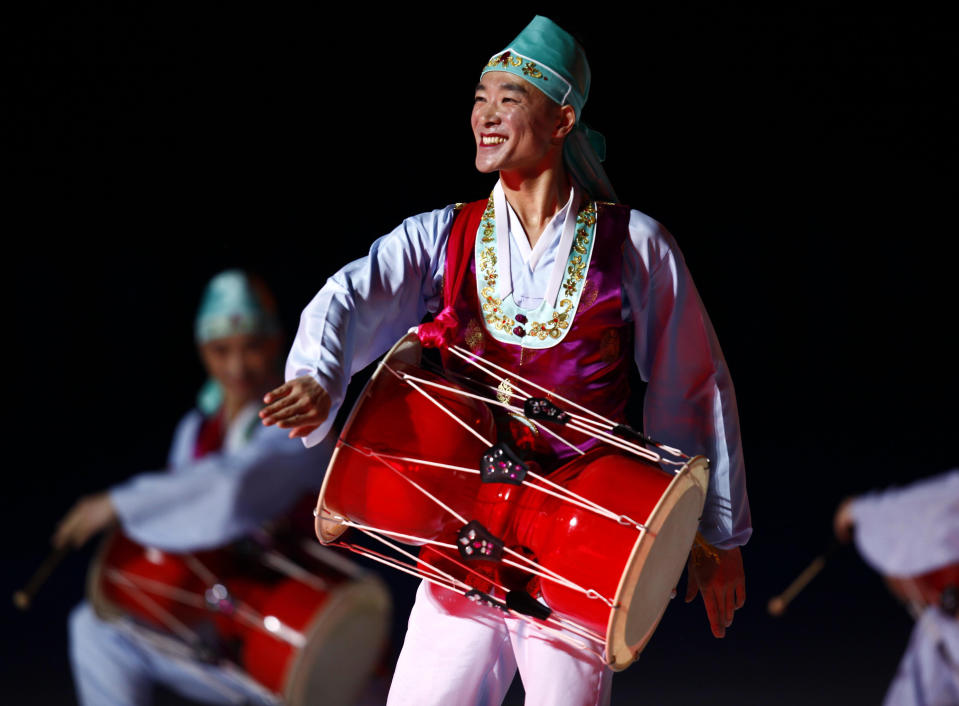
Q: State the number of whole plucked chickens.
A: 0